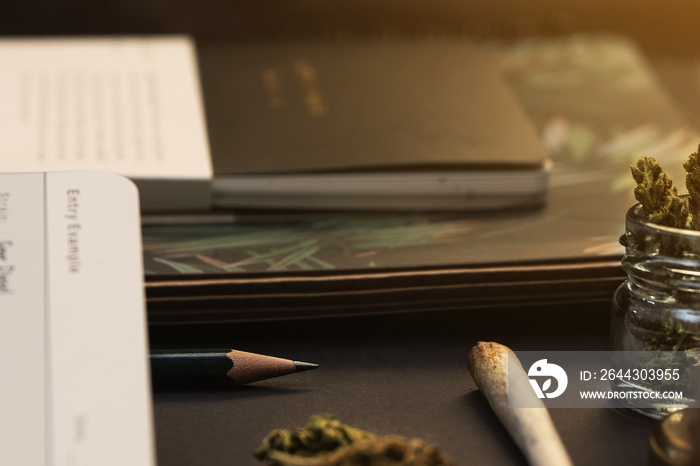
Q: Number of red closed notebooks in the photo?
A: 0